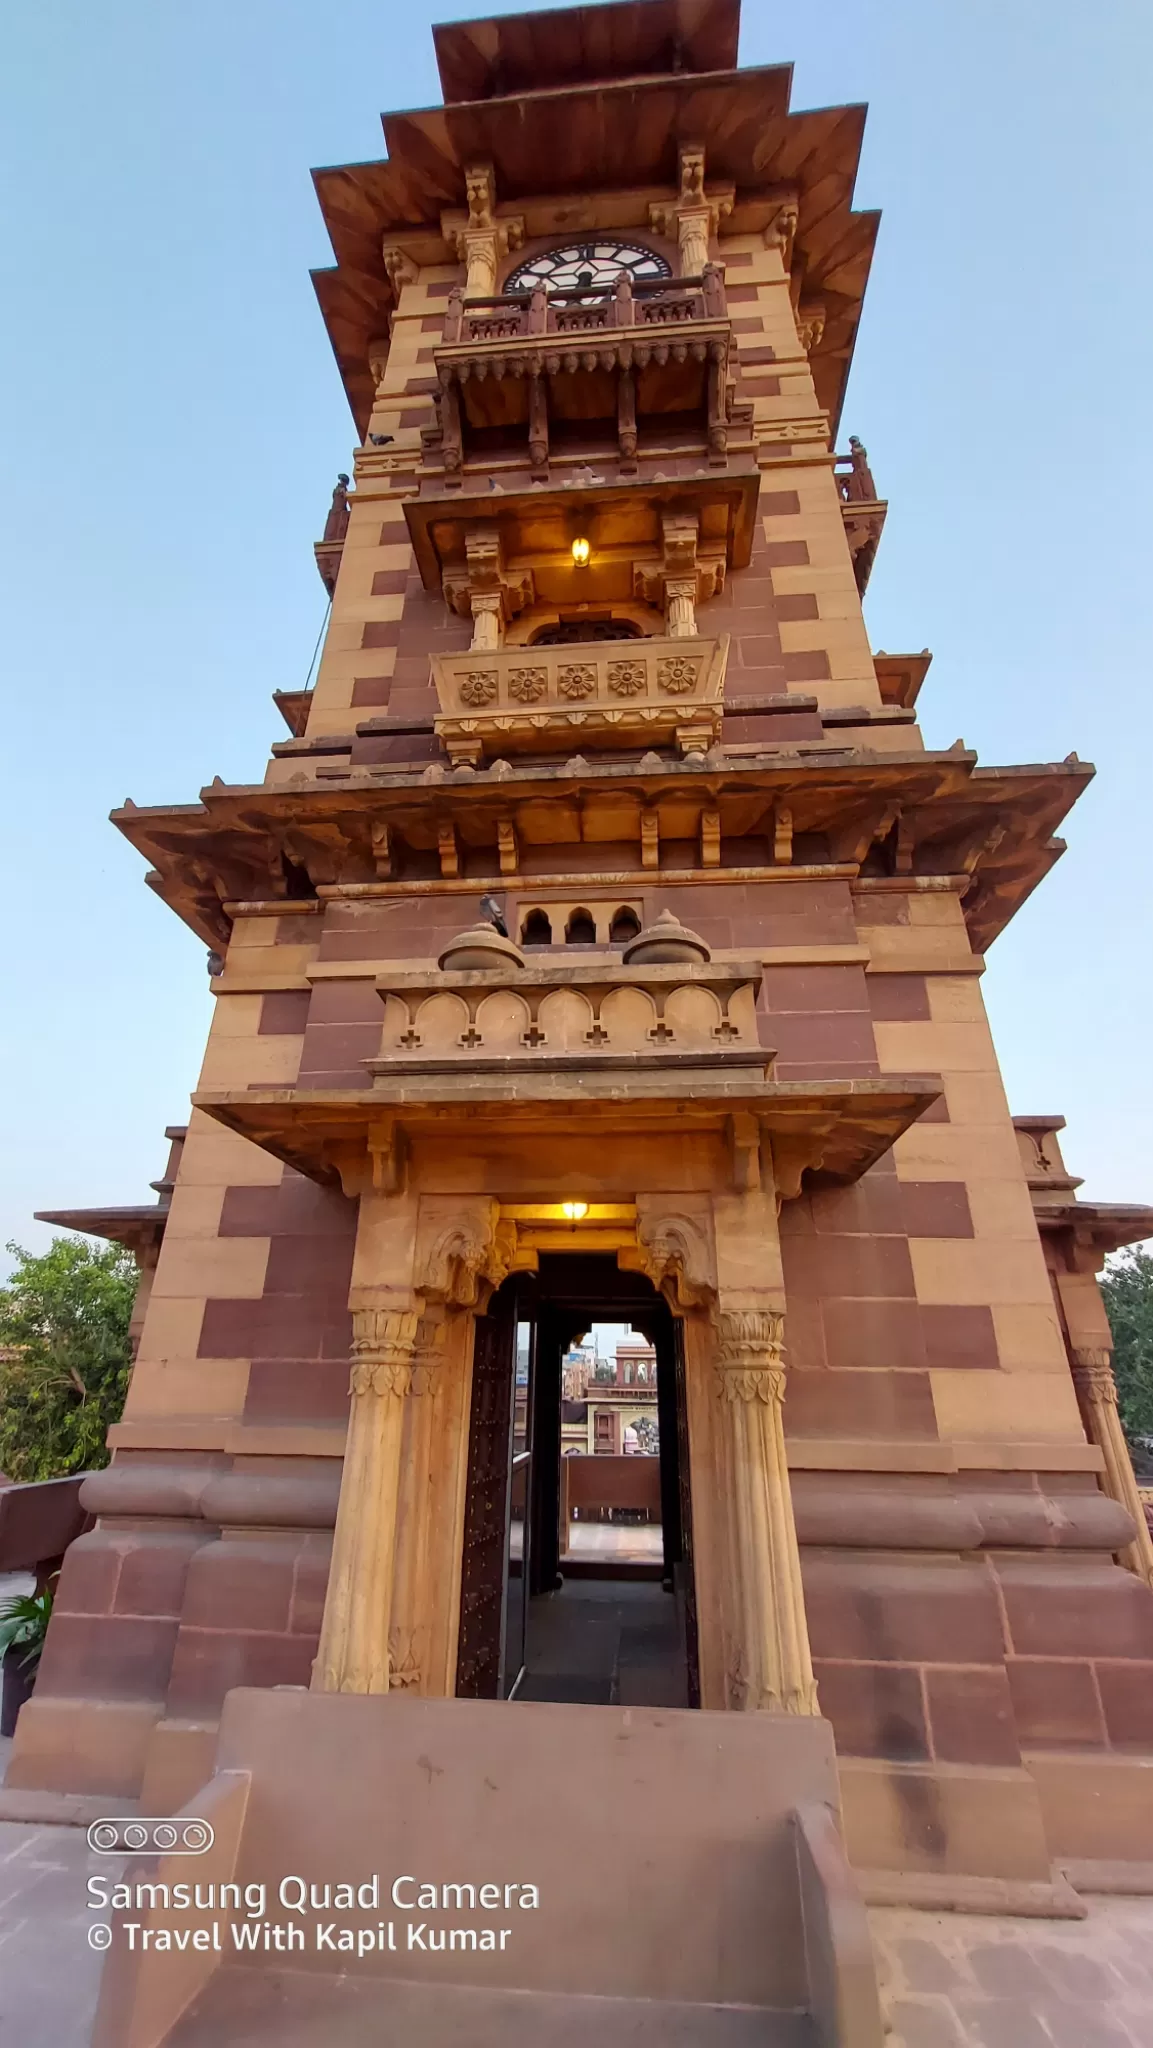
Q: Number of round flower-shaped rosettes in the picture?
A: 5